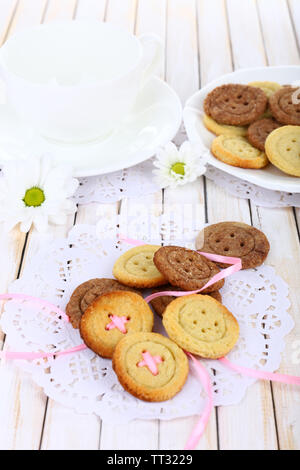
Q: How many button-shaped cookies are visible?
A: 15